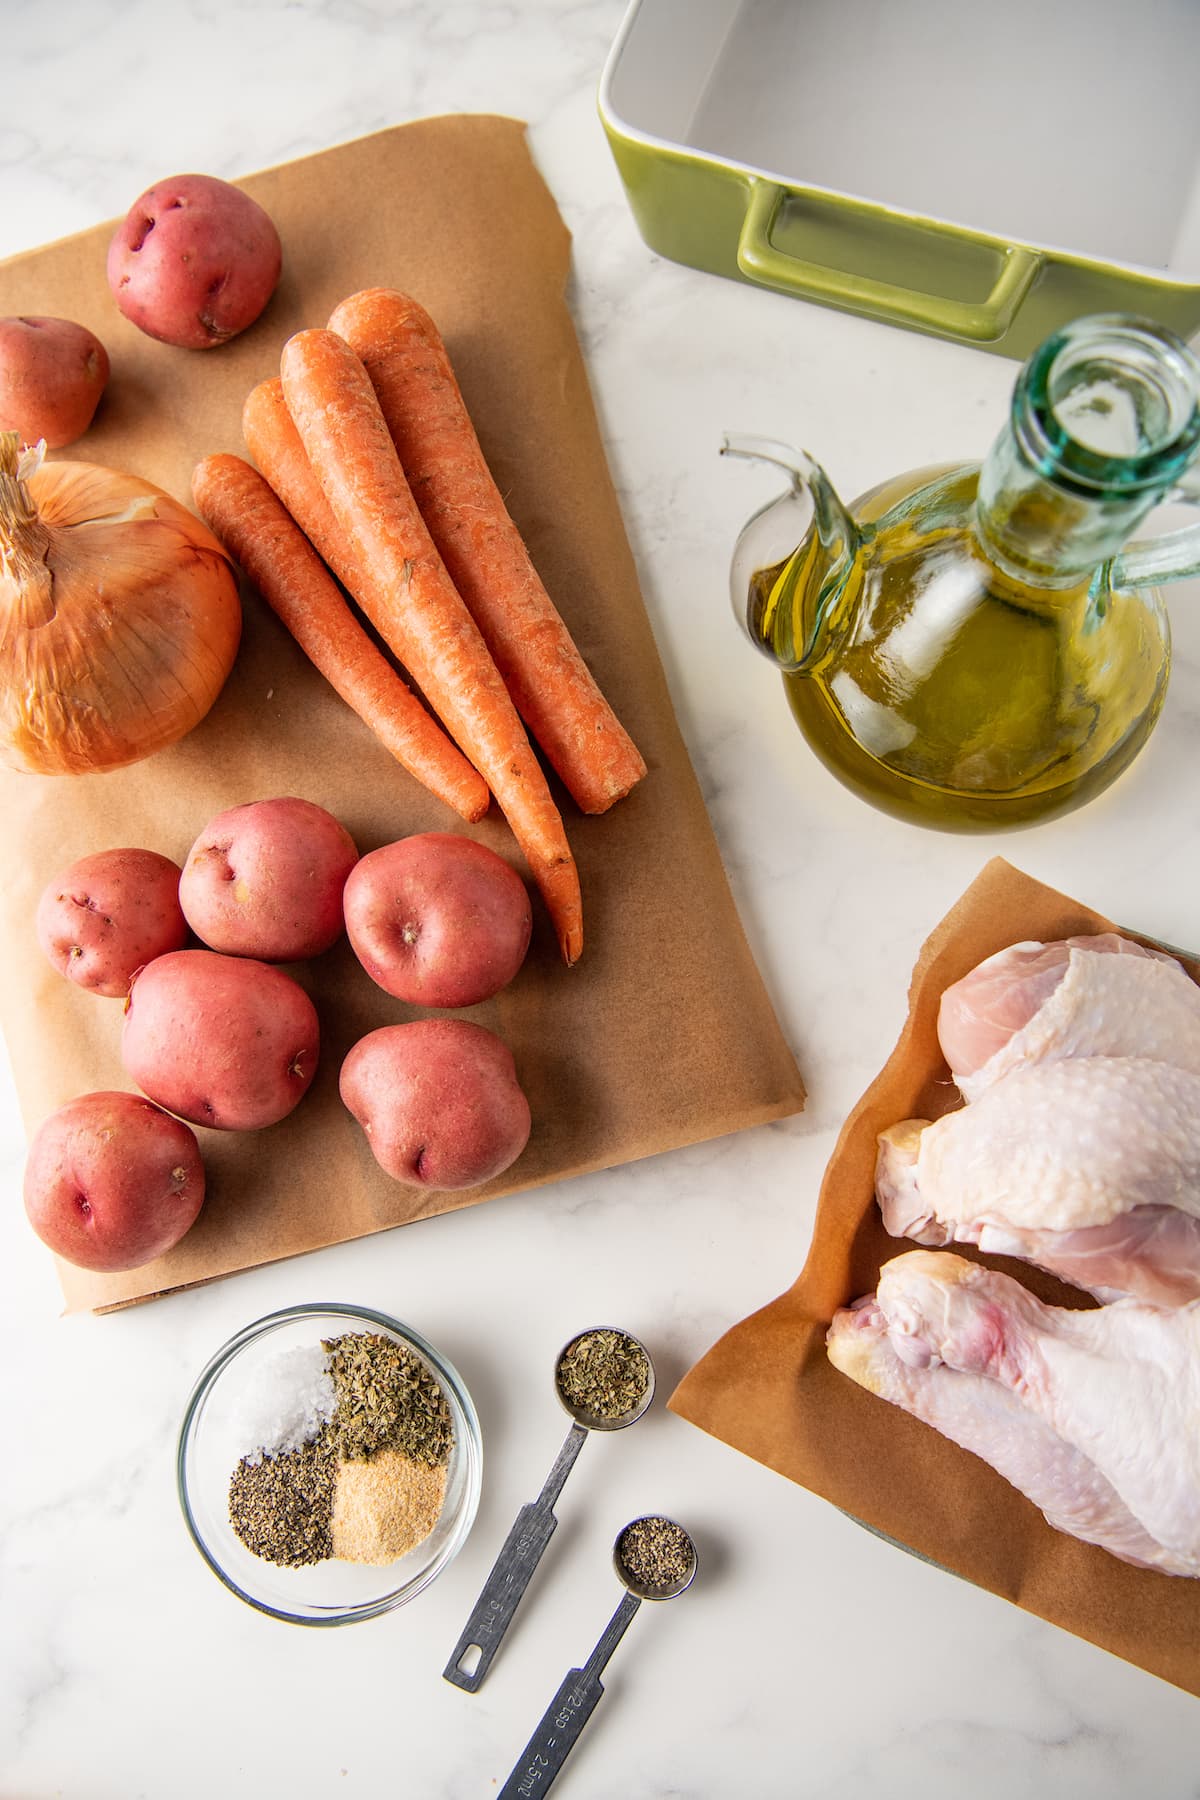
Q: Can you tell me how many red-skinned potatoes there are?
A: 8